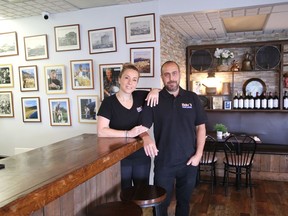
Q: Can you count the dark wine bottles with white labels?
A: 9